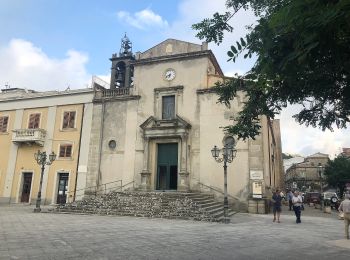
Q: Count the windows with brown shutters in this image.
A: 4